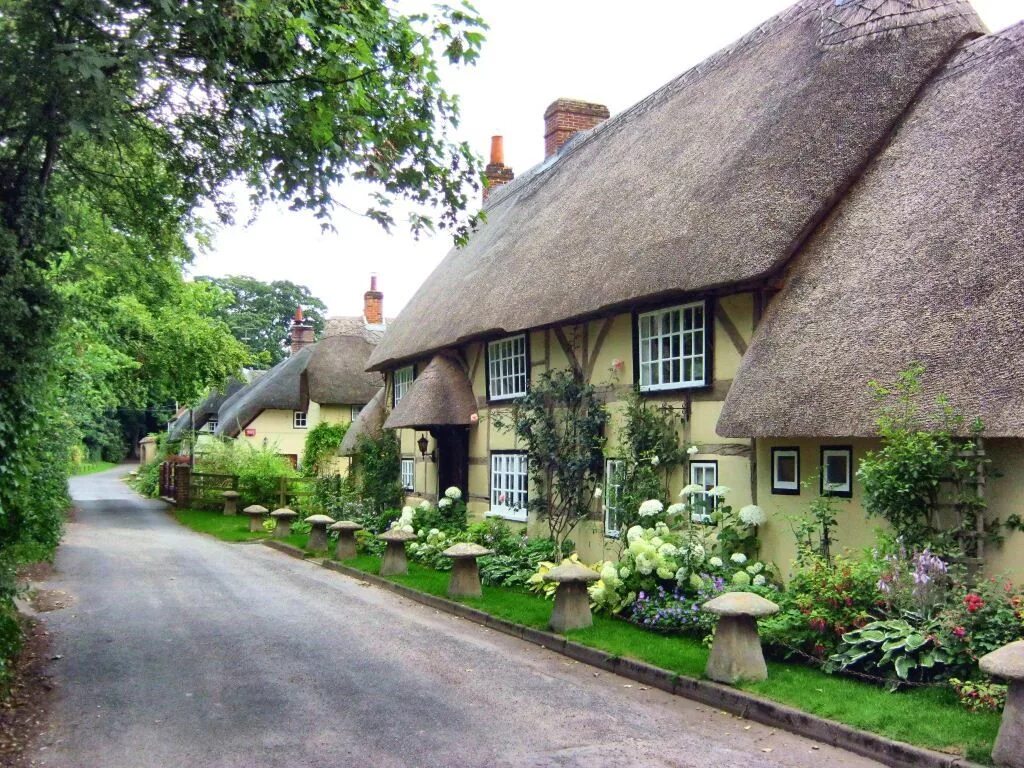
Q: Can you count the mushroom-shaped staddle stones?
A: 10